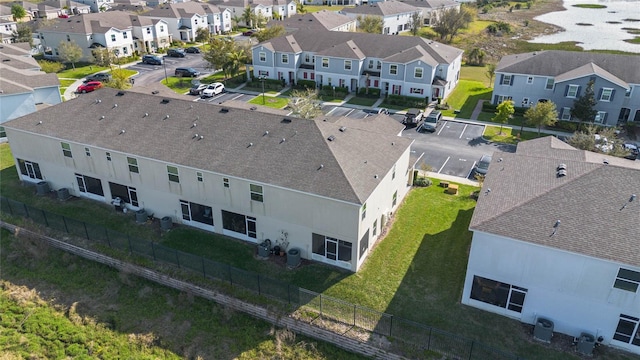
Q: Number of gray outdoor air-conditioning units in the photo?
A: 8